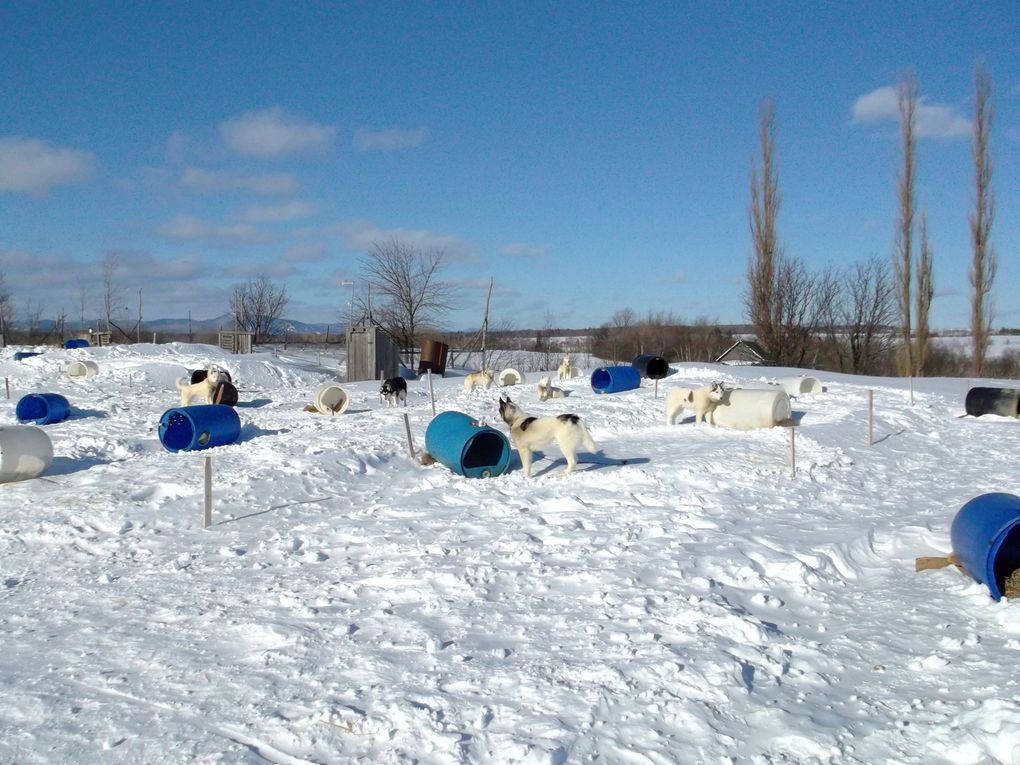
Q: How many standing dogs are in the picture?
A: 6